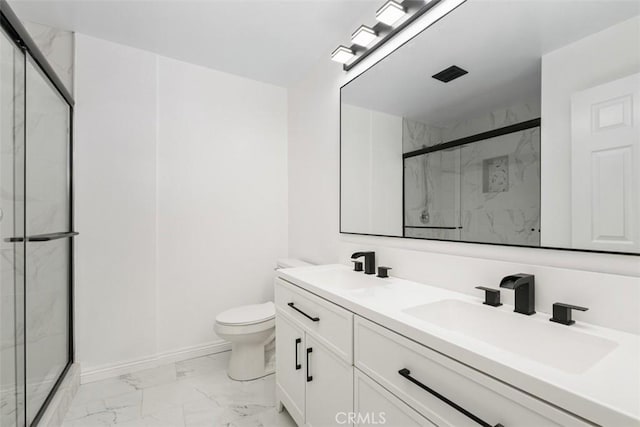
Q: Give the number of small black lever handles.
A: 4